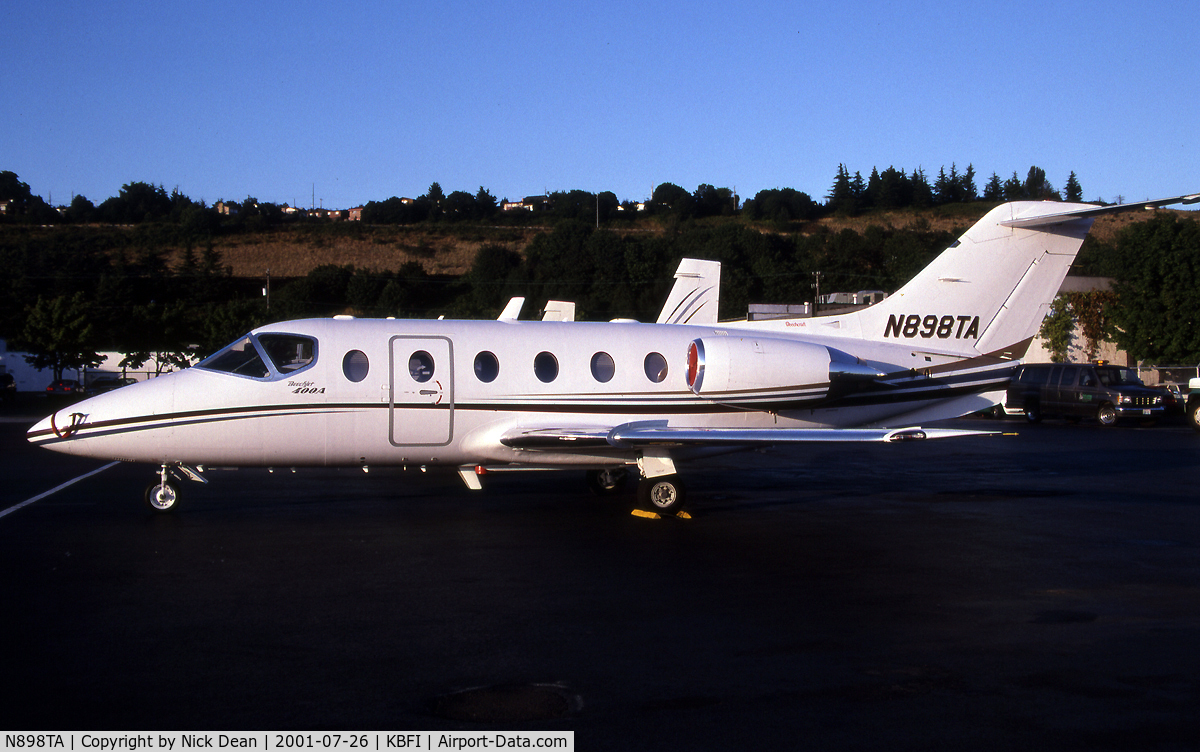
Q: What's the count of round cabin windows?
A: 6